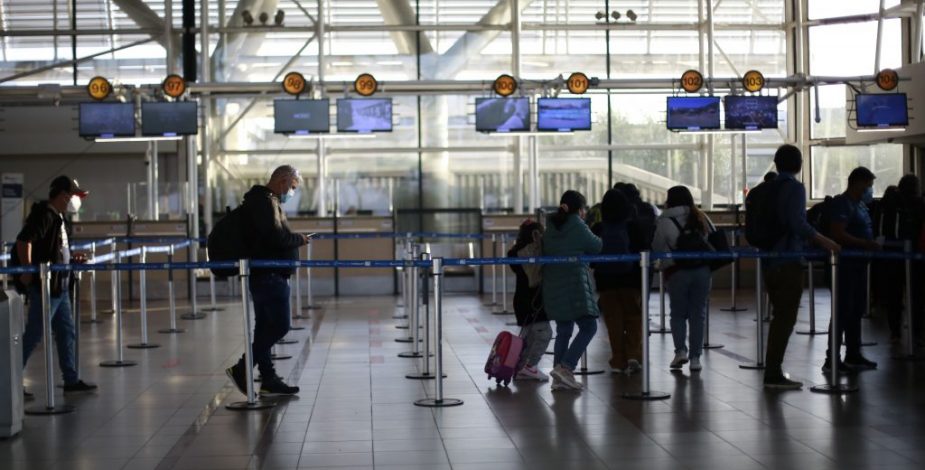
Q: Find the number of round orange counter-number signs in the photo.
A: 9